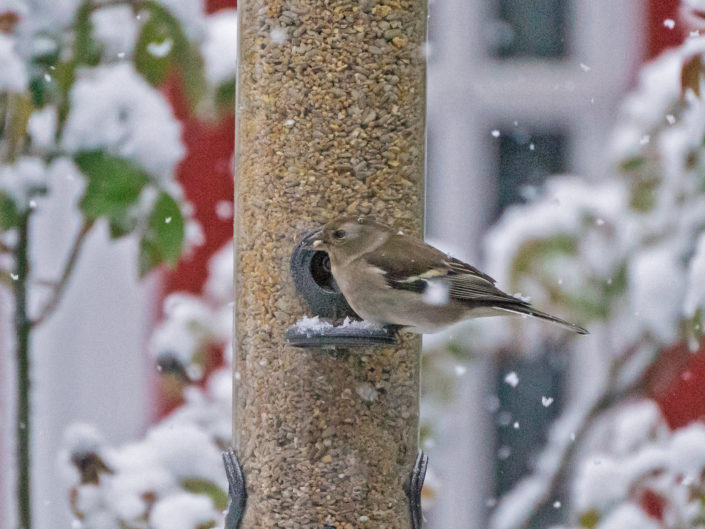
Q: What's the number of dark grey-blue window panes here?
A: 3